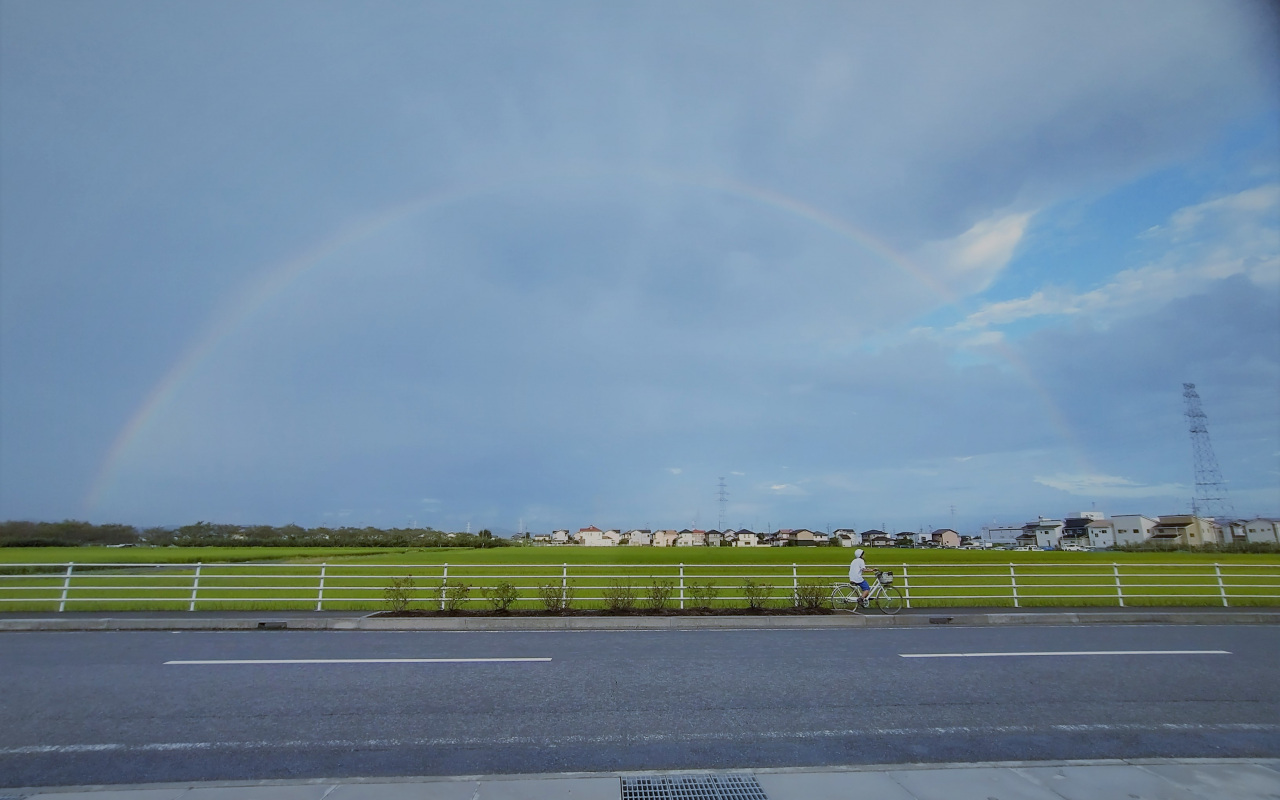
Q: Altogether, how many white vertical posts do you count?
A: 11